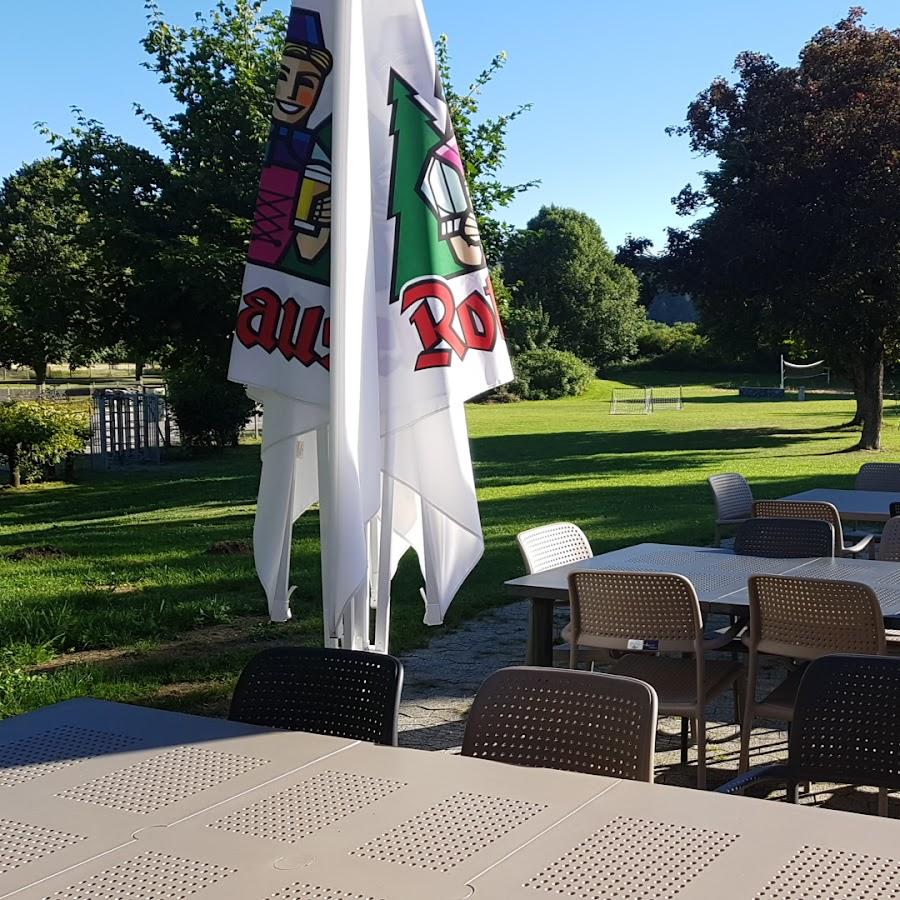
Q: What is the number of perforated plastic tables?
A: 3